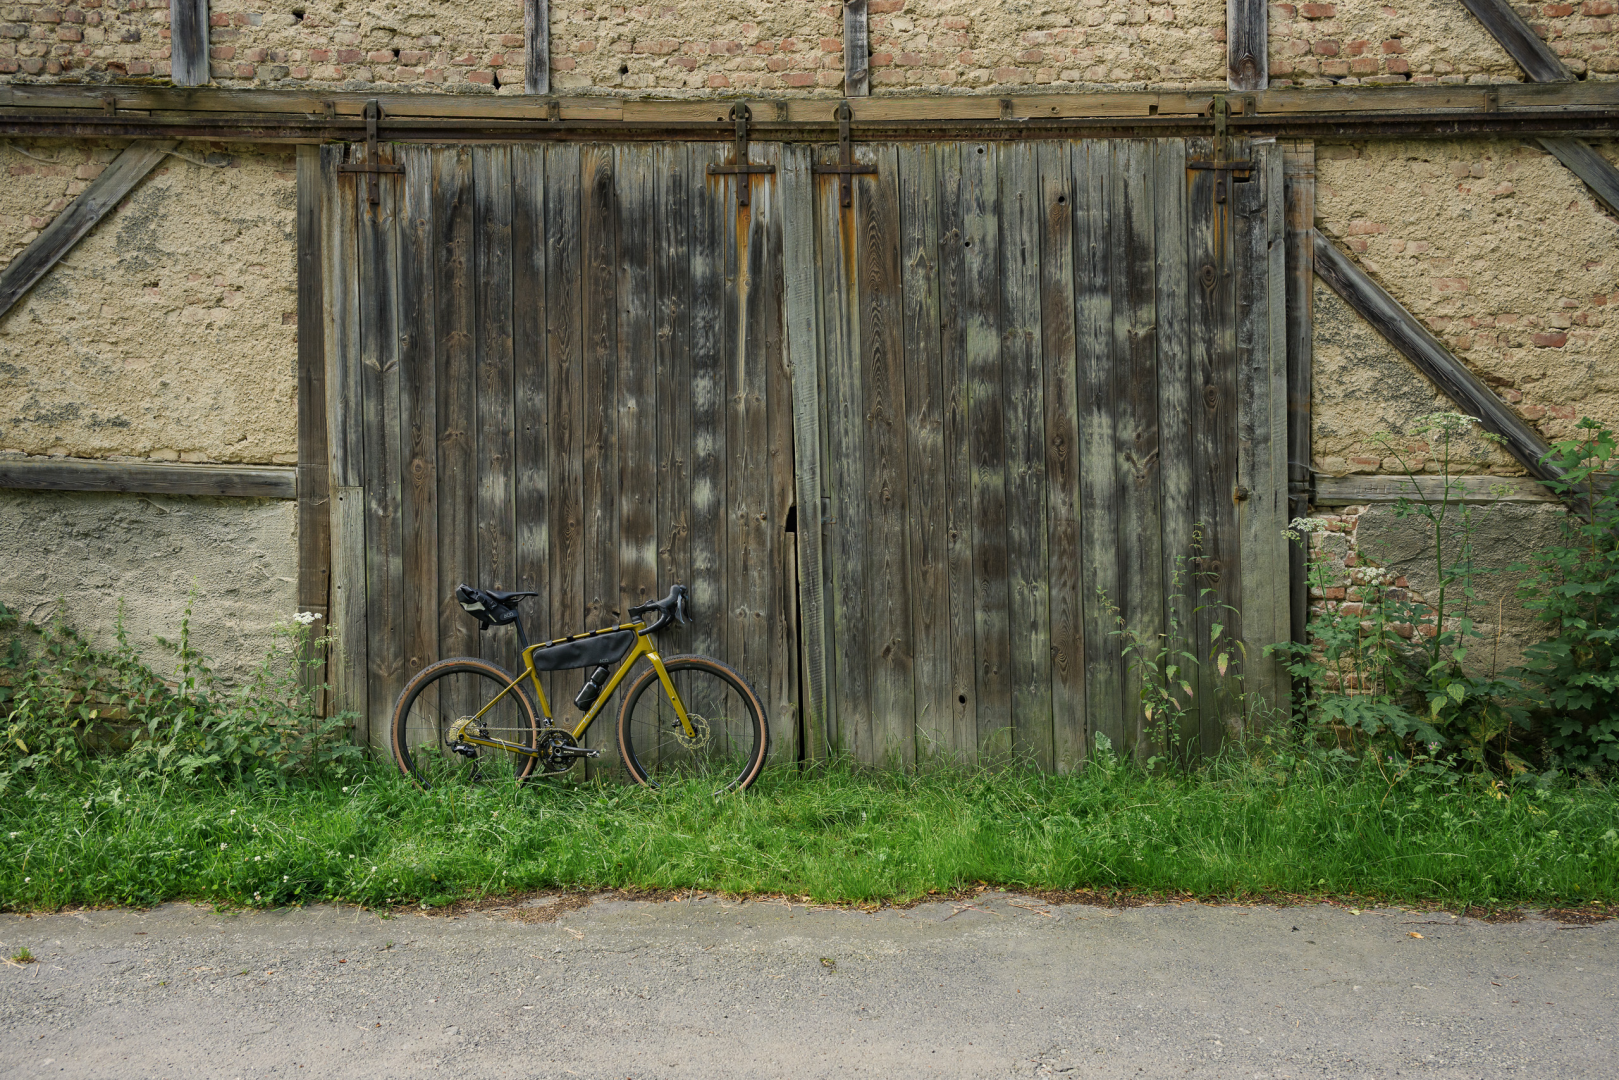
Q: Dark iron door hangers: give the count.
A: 4